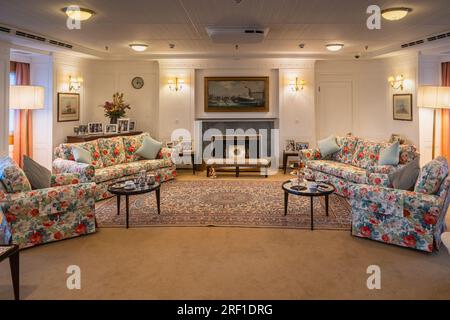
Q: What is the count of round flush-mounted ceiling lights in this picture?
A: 4